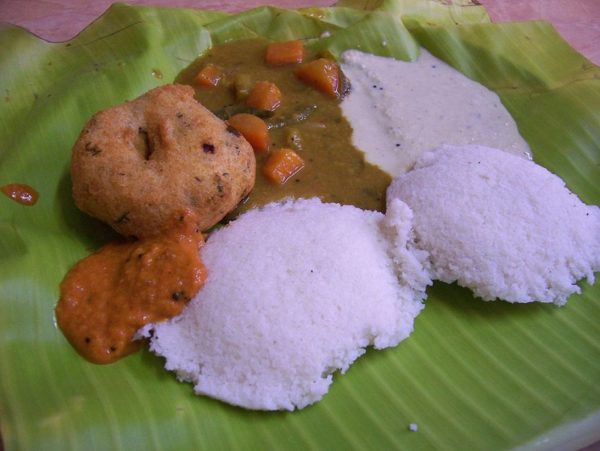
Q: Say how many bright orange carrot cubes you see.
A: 6